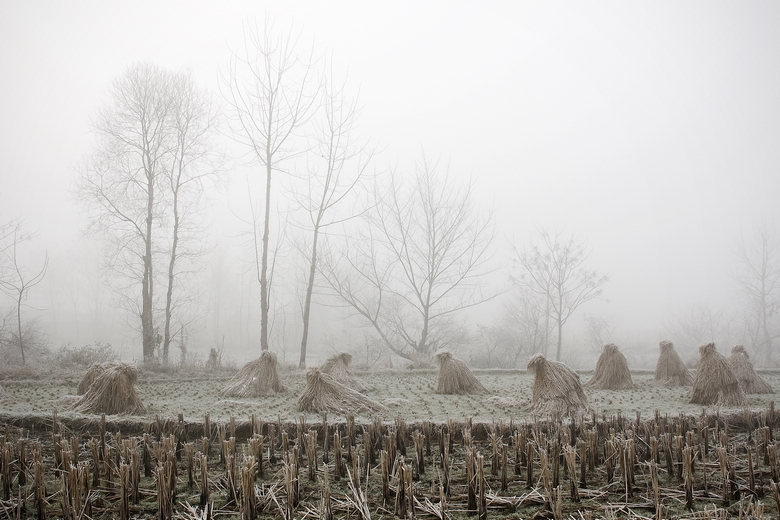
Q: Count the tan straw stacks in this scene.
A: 11